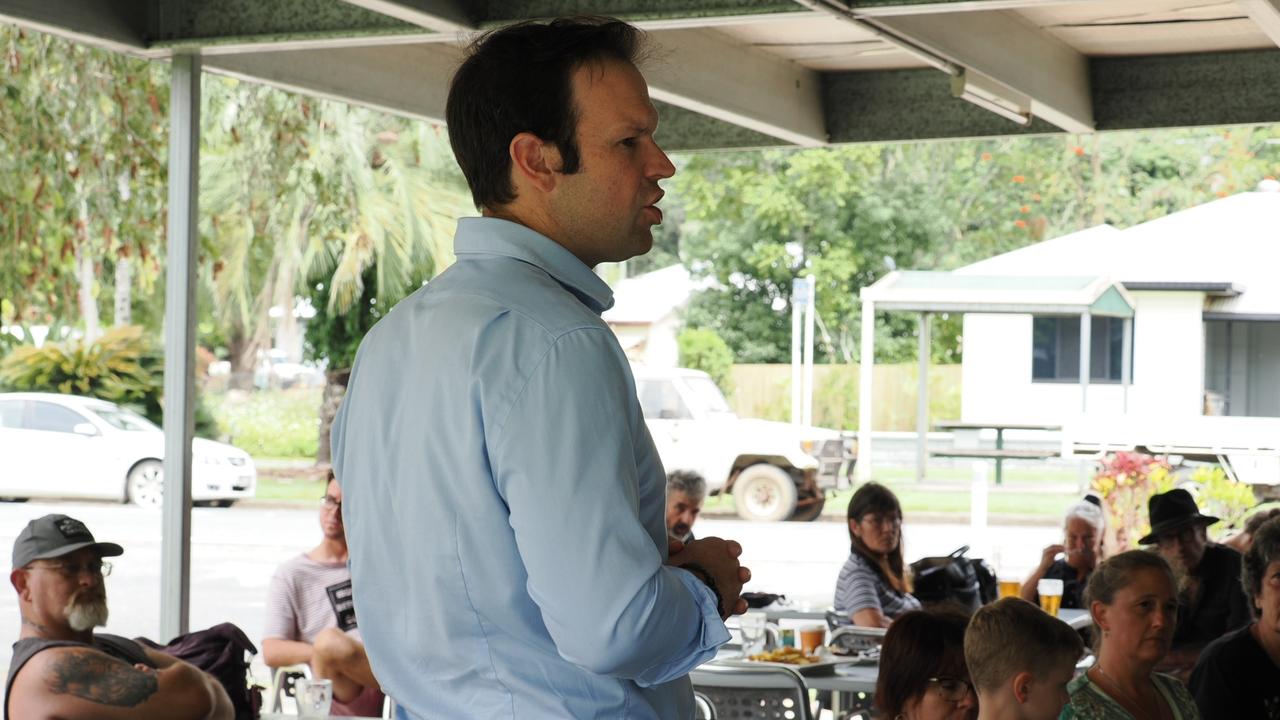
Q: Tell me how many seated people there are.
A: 11